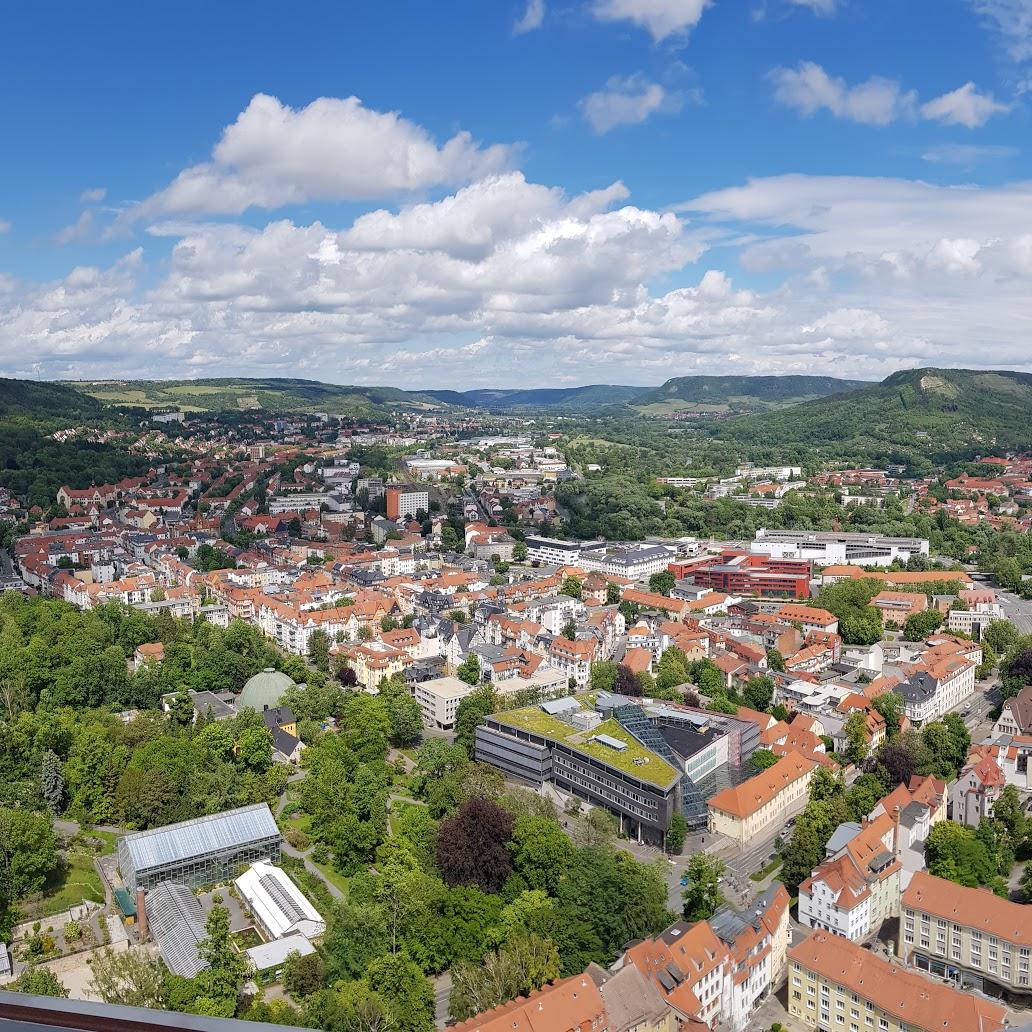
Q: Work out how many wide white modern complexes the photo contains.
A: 1